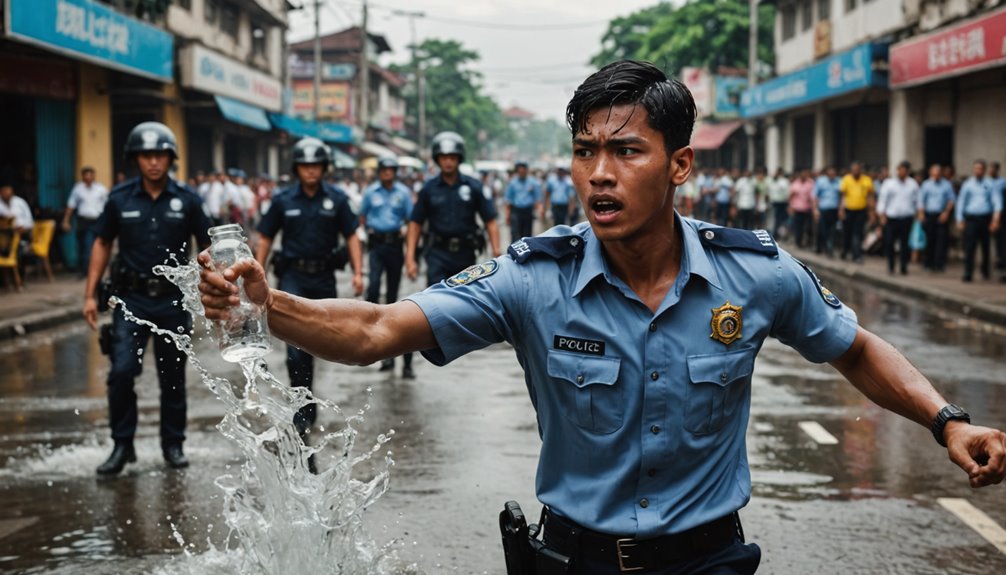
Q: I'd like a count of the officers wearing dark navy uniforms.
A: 3